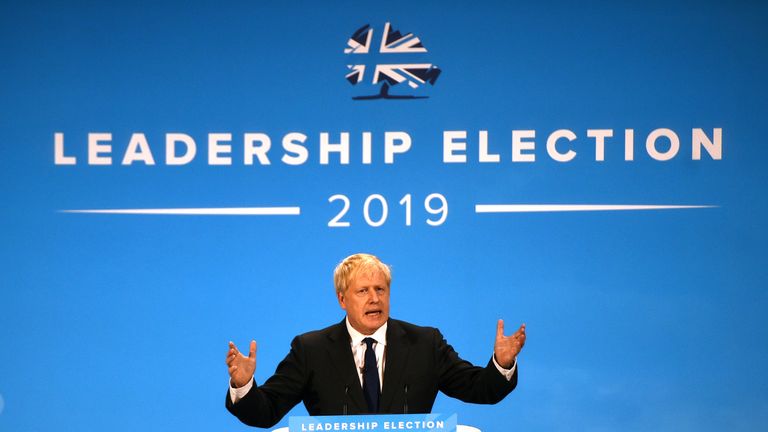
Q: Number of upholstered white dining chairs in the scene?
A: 0